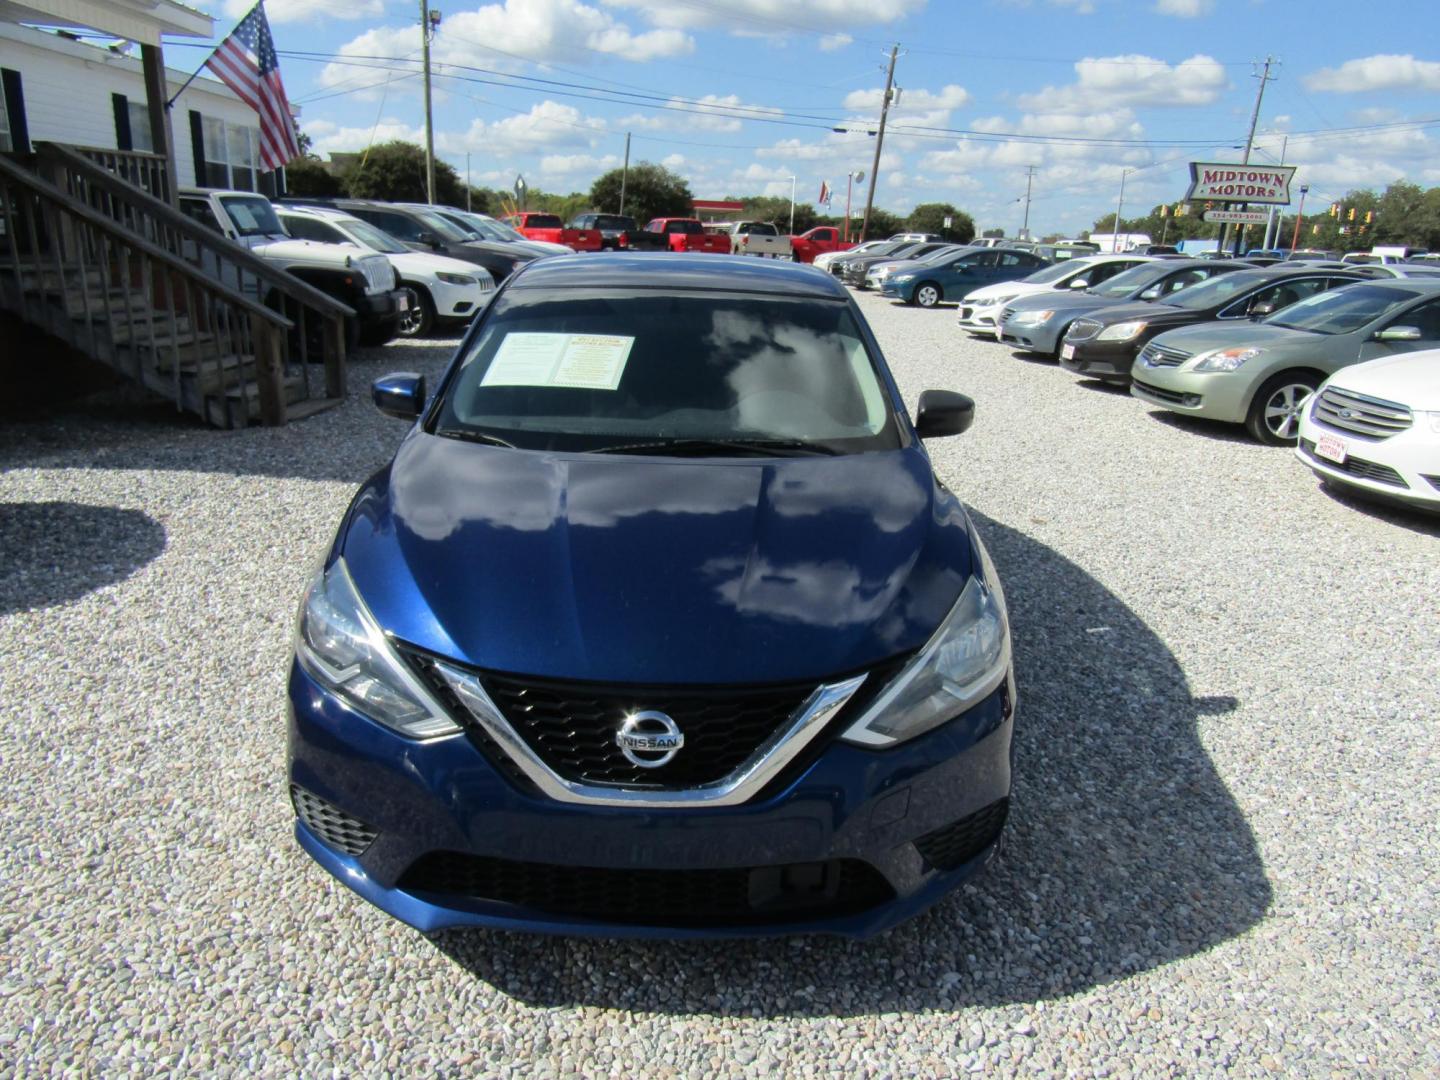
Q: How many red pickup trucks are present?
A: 3